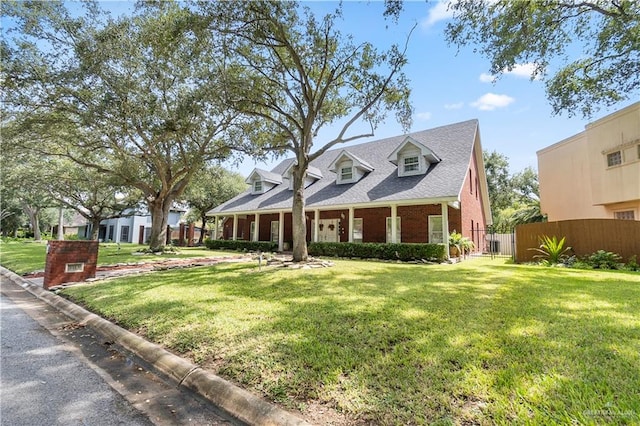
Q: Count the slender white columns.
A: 8